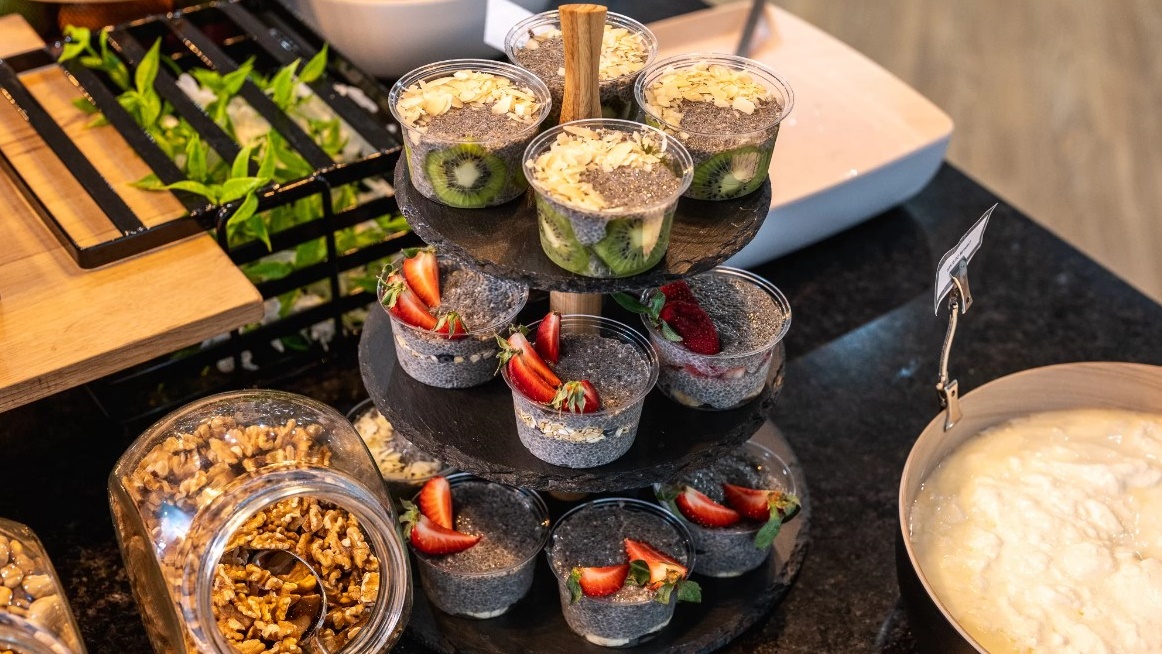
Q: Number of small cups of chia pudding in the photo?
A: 11